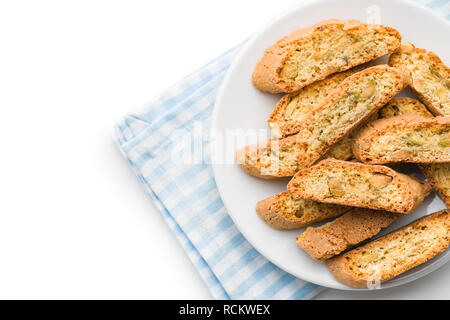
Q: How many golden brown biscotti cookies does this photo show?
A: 11